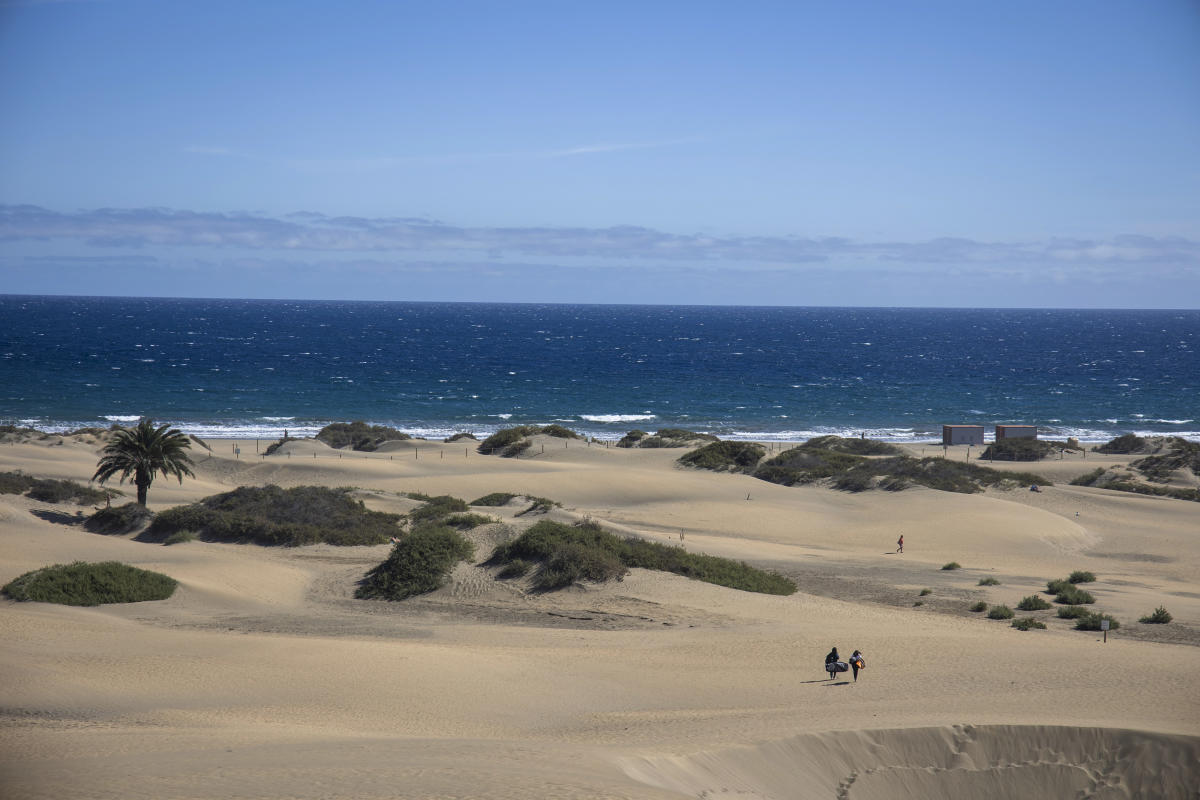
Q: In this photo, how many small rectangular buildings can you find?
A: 2